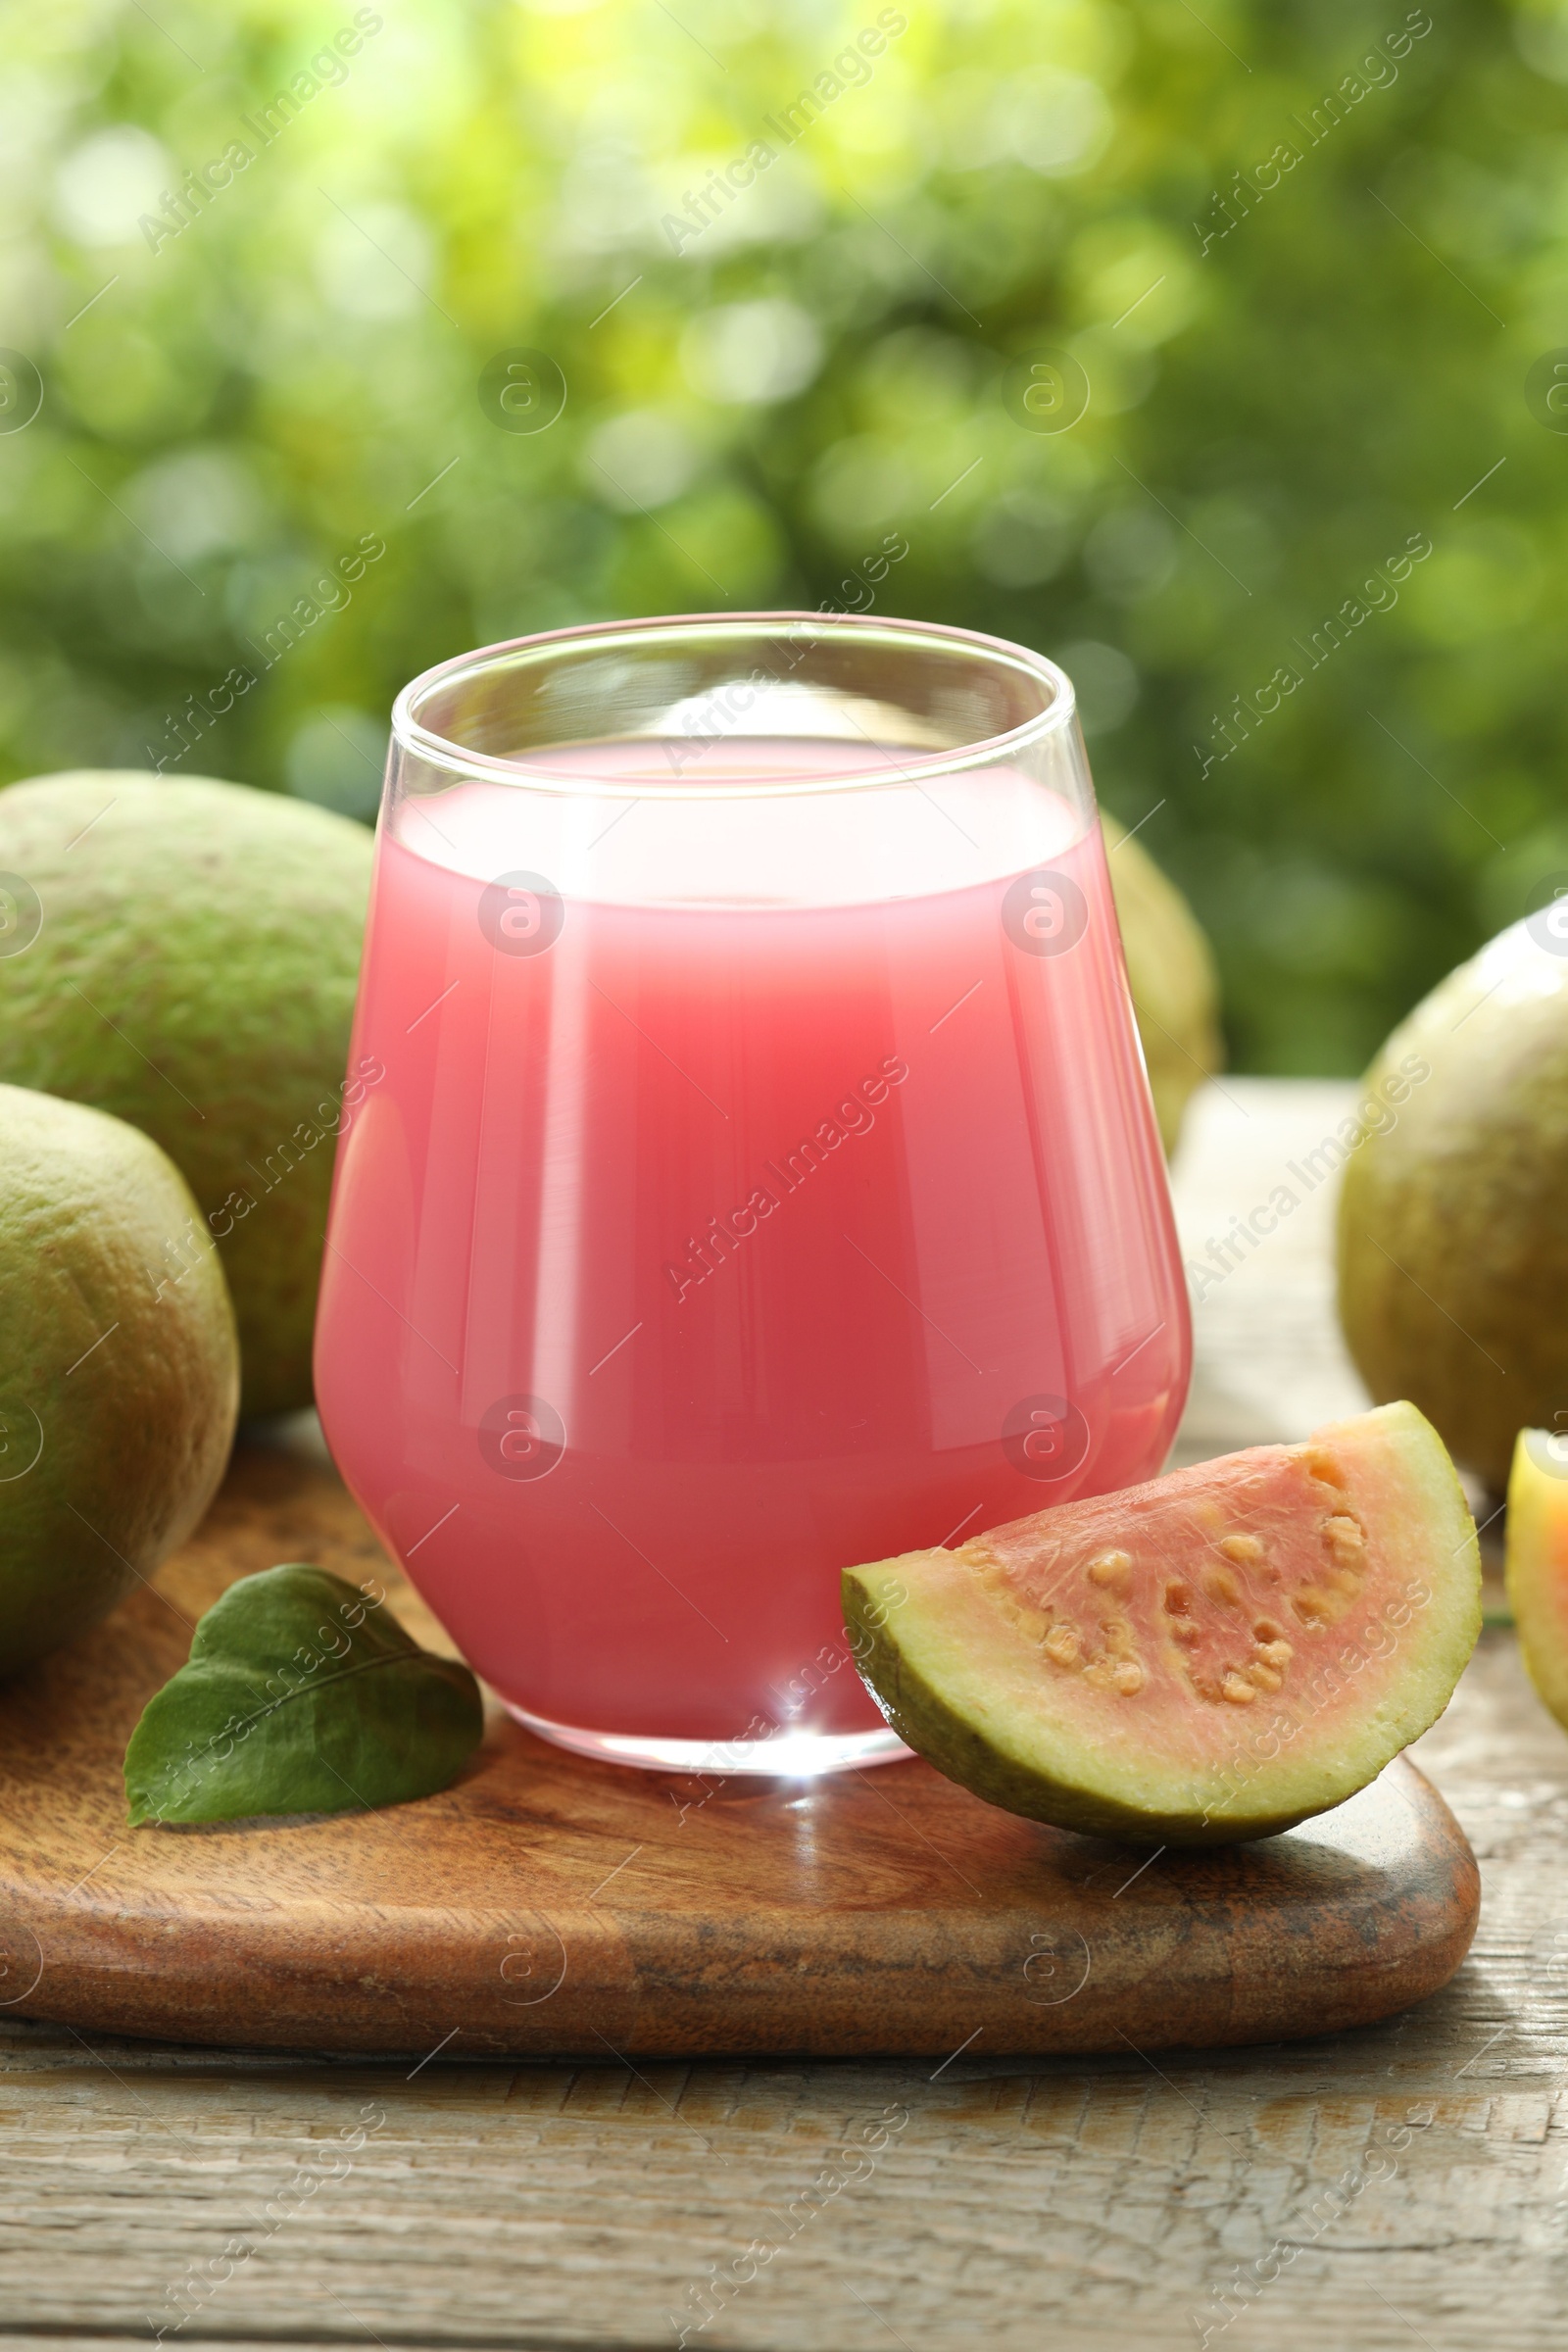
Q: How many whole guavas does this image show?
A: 4